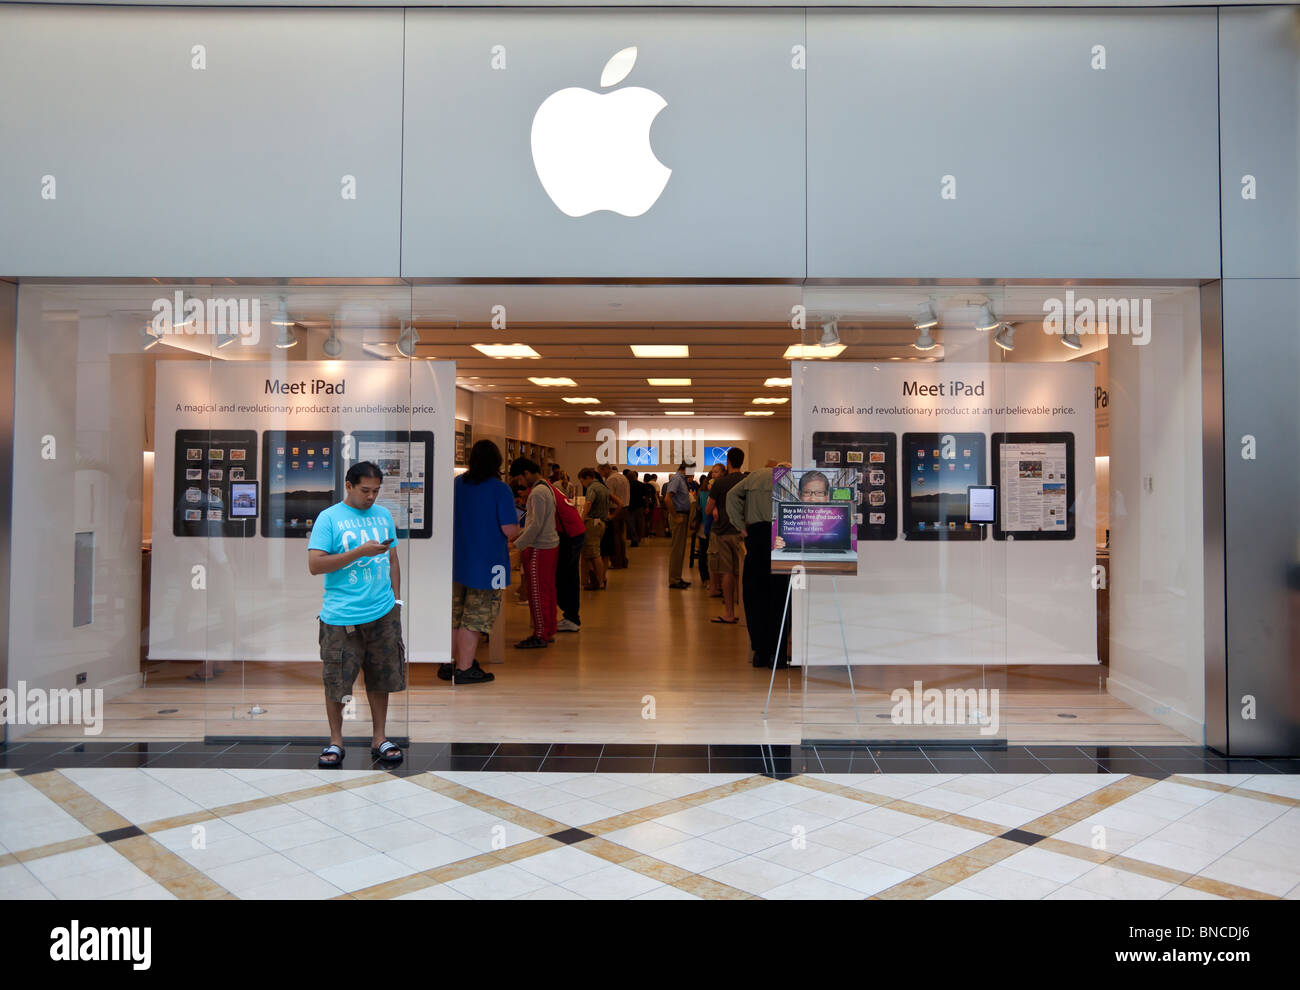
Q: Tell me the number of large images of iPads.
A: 6